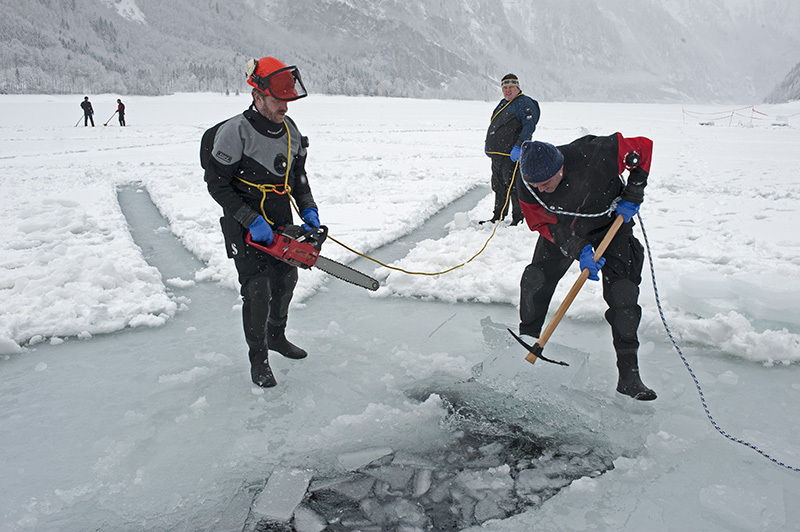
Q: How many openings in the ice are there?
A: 1